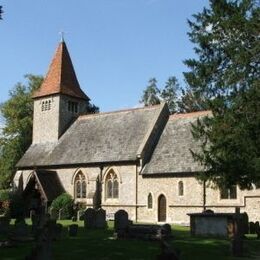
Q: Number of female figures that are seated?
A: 0